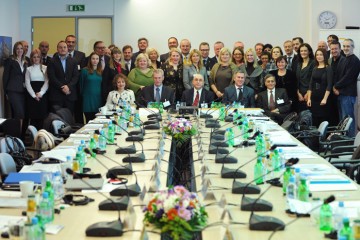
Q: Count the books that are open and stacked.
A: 0